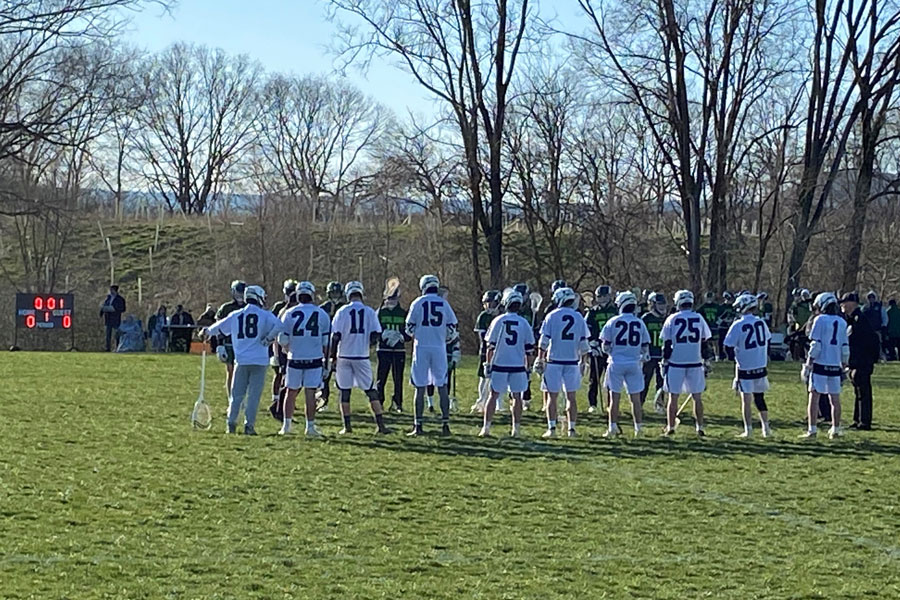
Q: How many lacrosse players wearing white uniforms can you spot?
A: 10